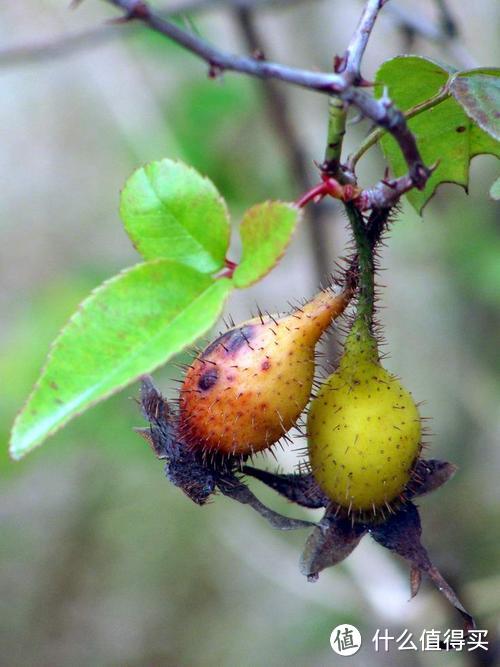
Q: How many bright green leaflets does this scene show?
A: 3